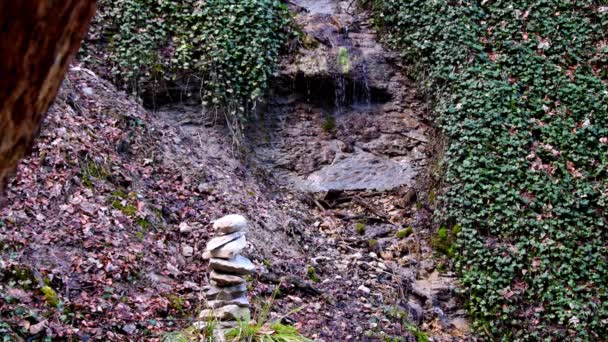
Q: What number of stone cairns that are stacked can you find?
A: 1